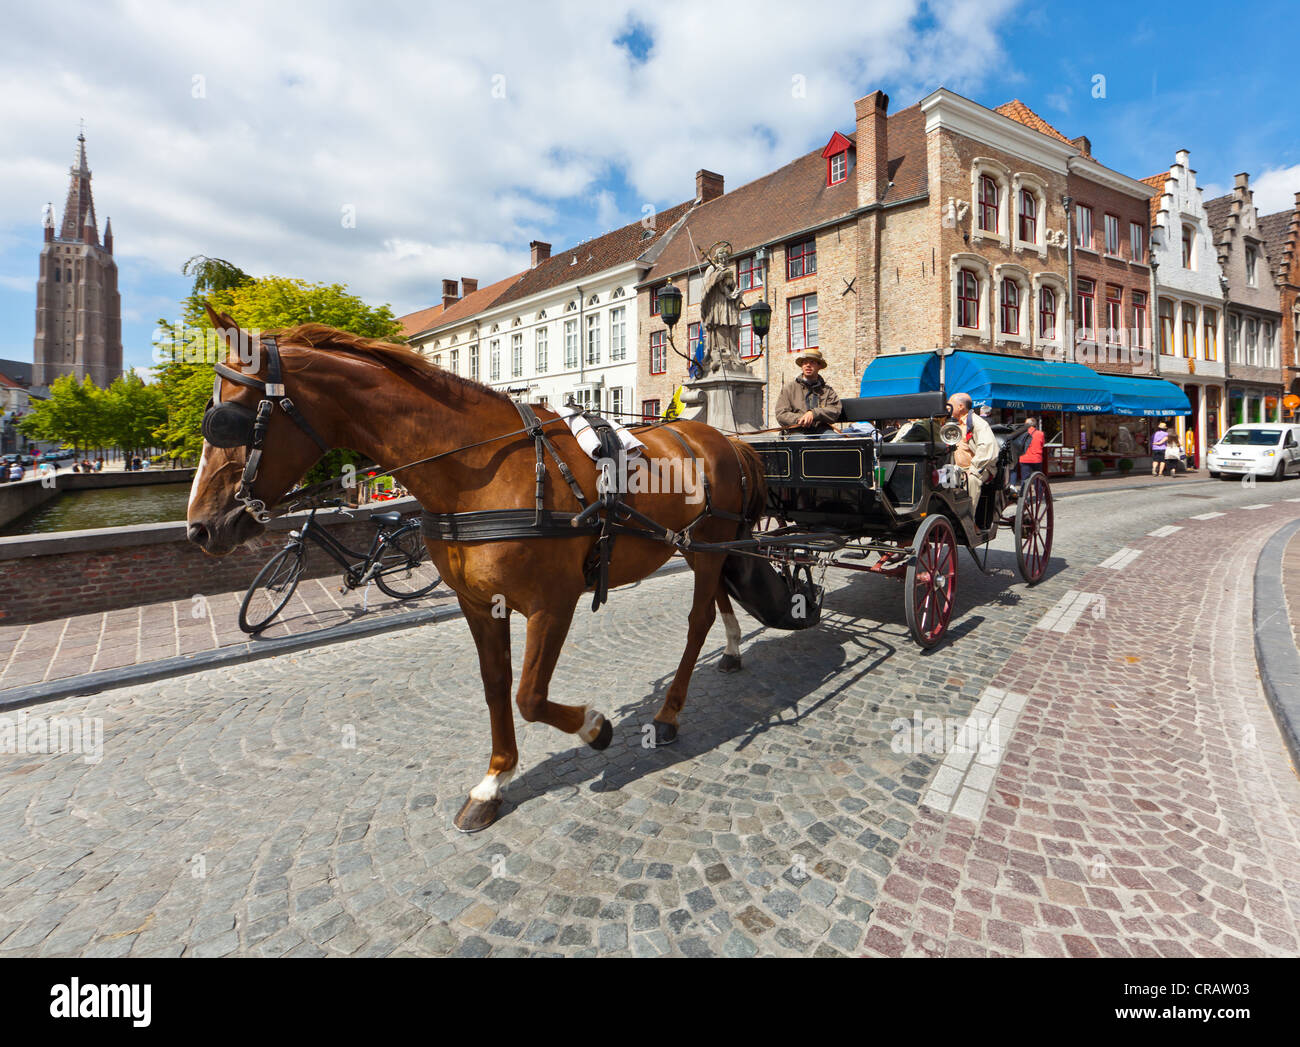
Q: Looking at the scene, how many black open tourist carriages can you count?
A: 1